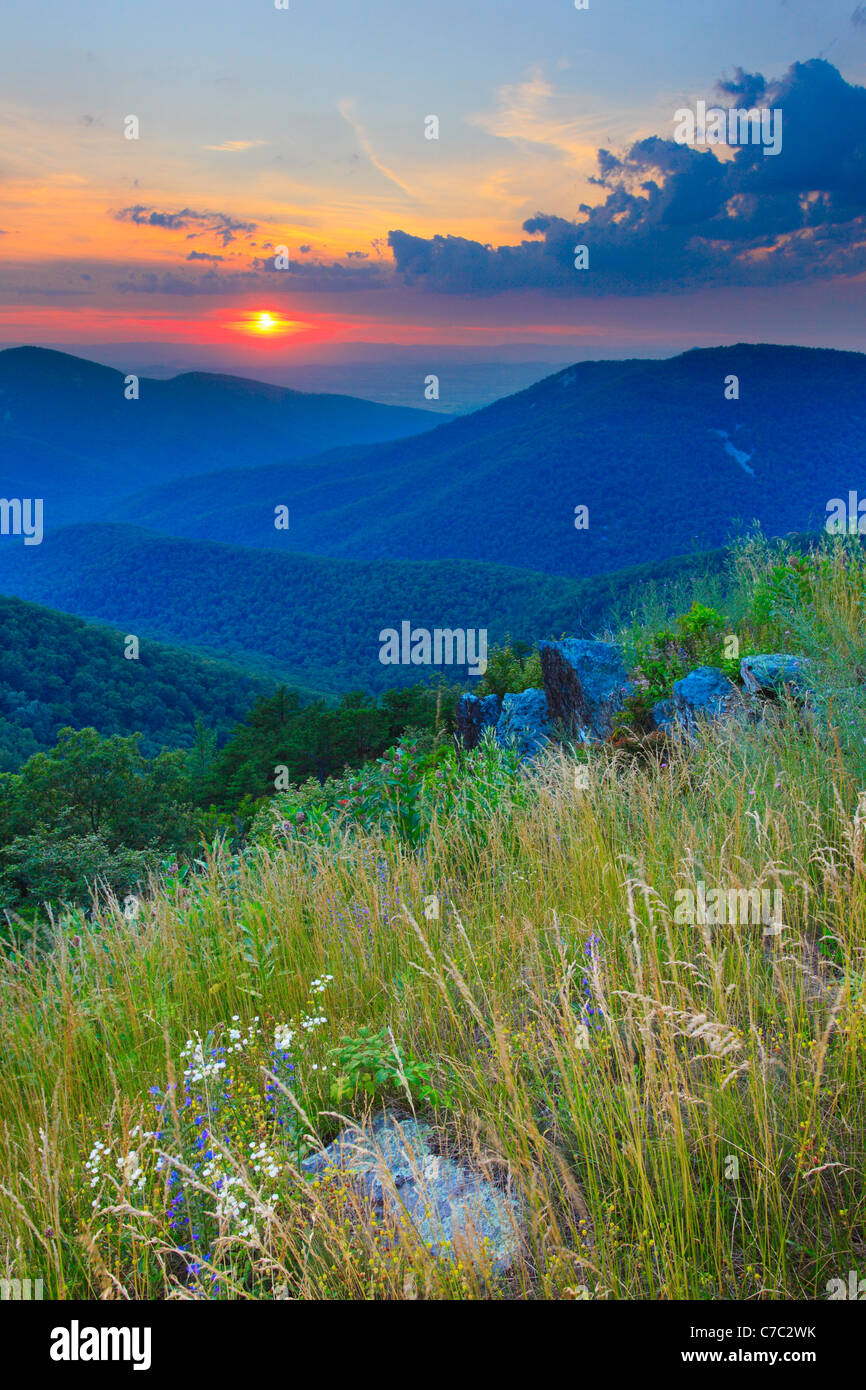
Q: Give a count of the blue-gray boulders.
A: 6